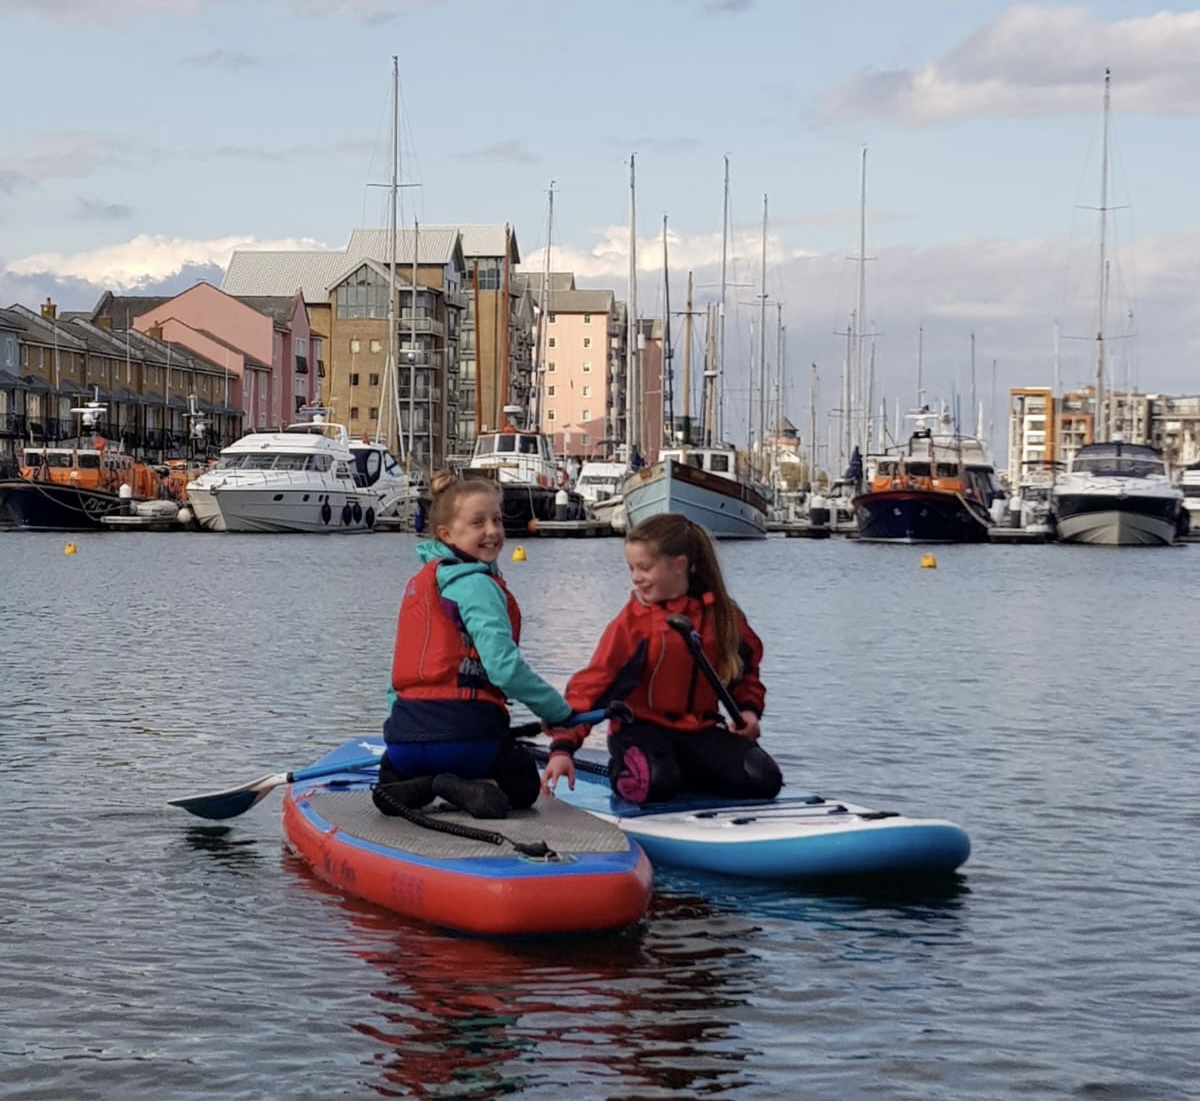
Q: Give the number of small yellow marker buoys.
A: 3